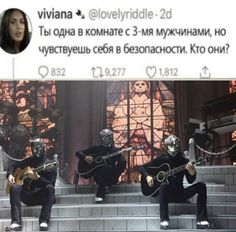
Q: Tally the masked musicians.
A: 3